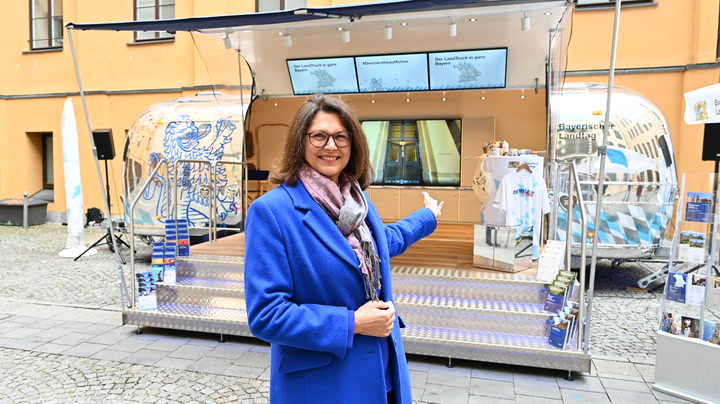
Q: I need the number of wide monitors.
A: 4